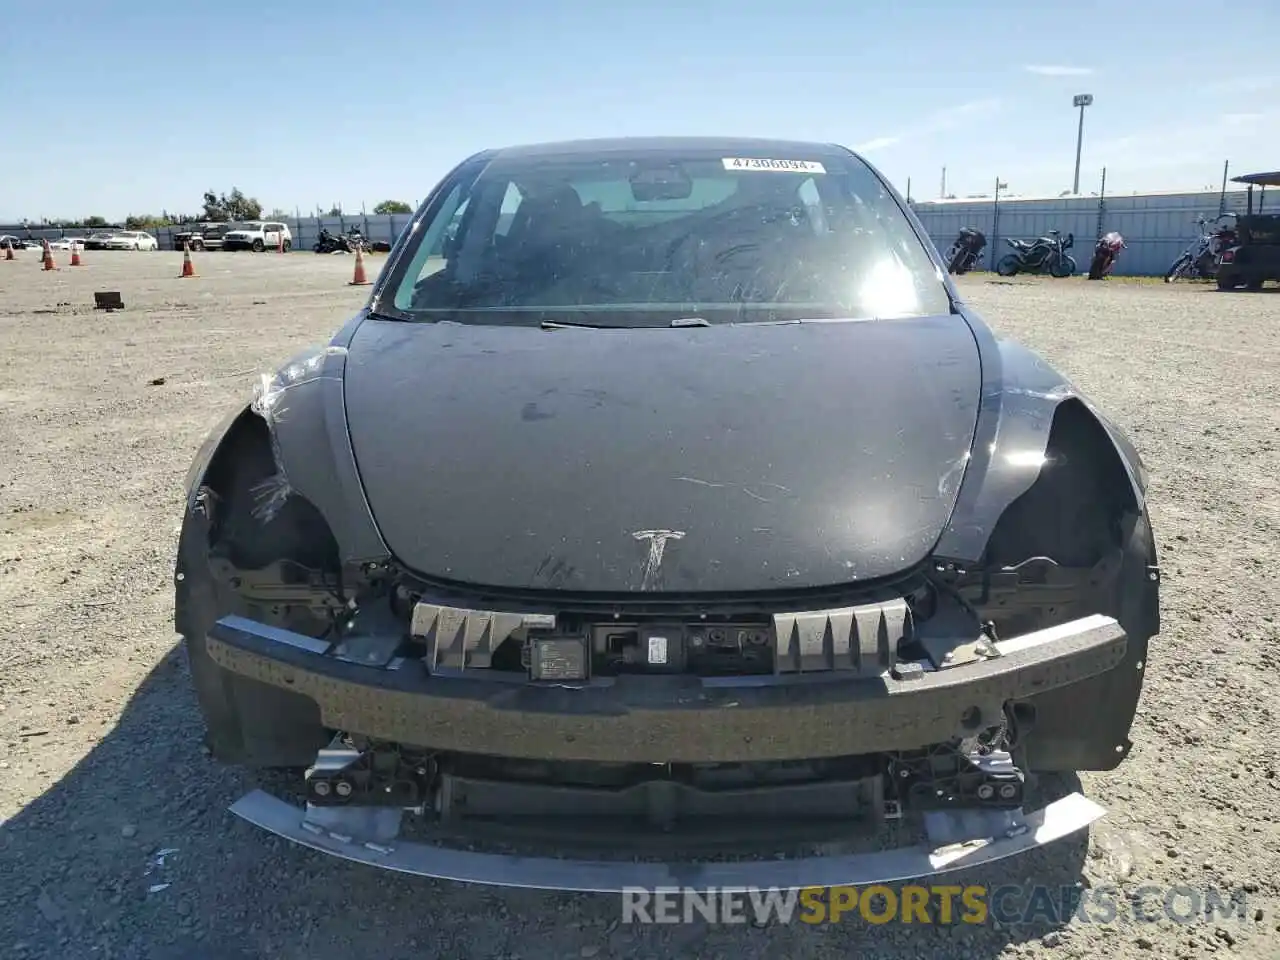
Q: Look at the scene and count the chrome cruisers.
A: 1